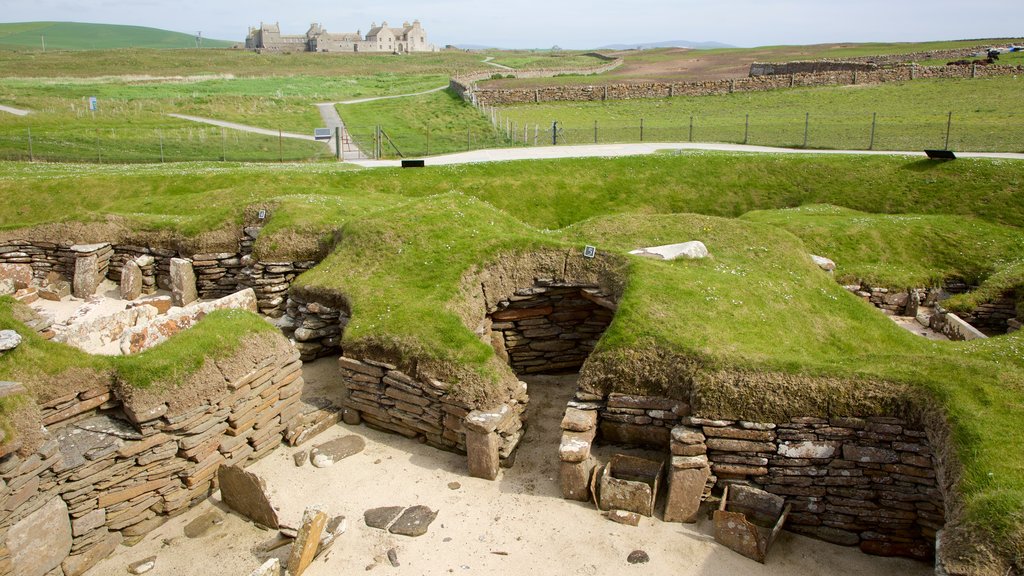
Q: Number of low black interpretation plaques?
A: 2